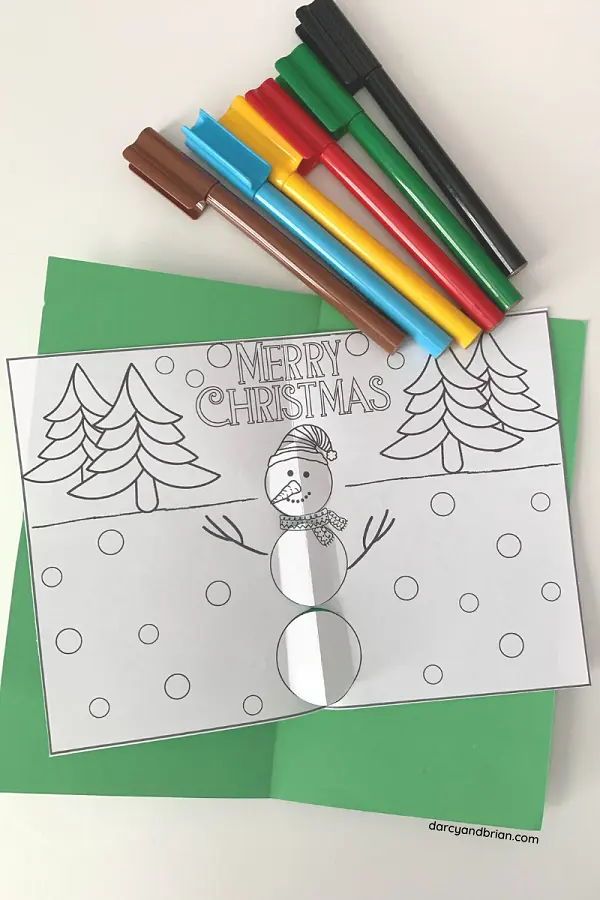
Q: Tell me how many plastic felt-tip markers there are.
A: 6